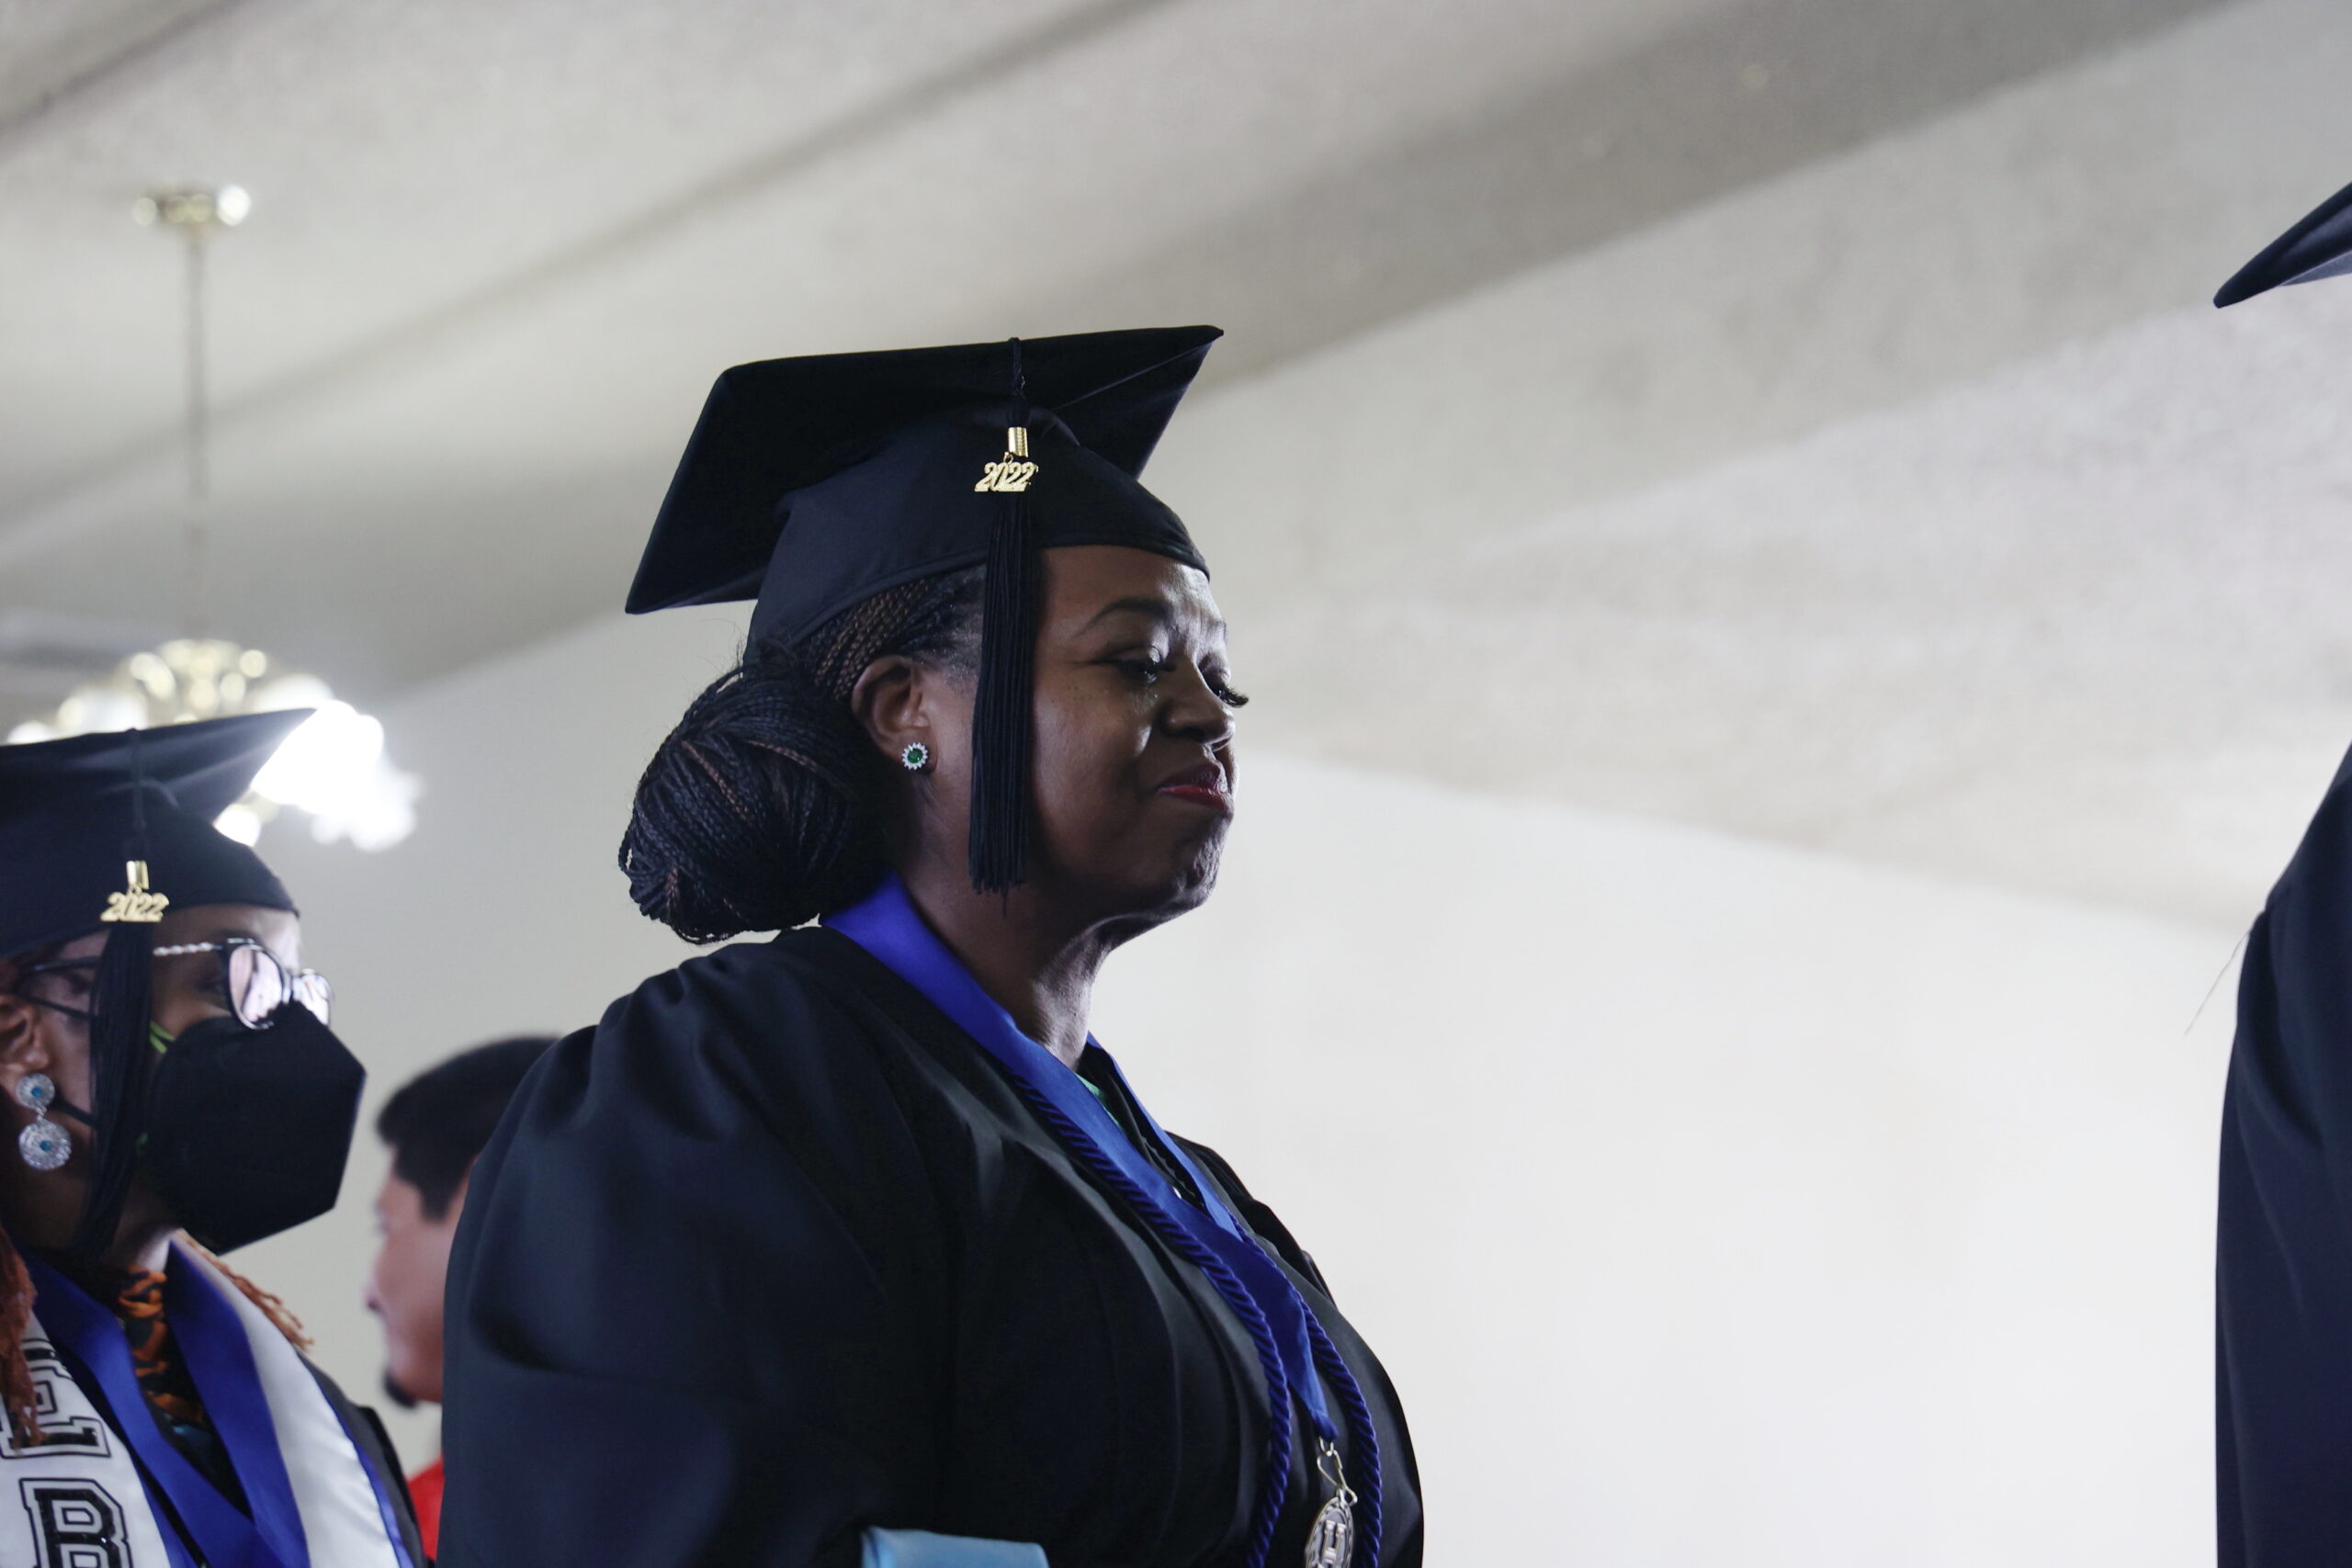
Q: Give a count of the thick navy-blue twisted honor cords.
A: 2